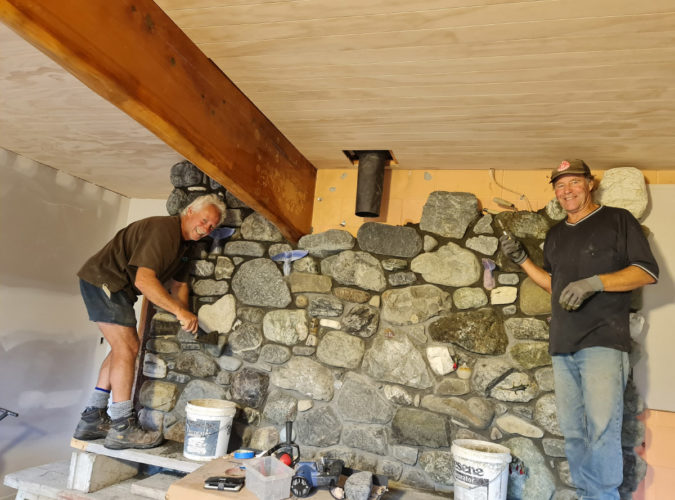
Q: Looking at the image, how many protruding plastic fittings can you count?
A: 3